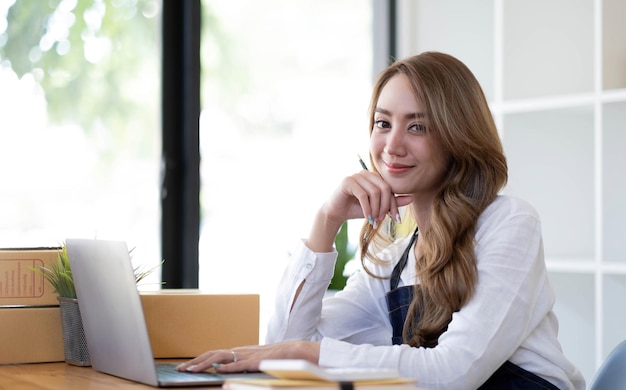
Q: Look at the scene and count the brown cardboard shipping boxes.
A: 3